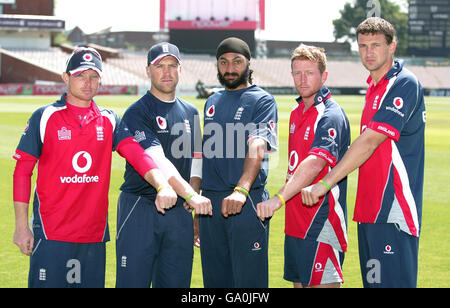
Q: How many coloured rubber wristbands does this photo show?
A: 5